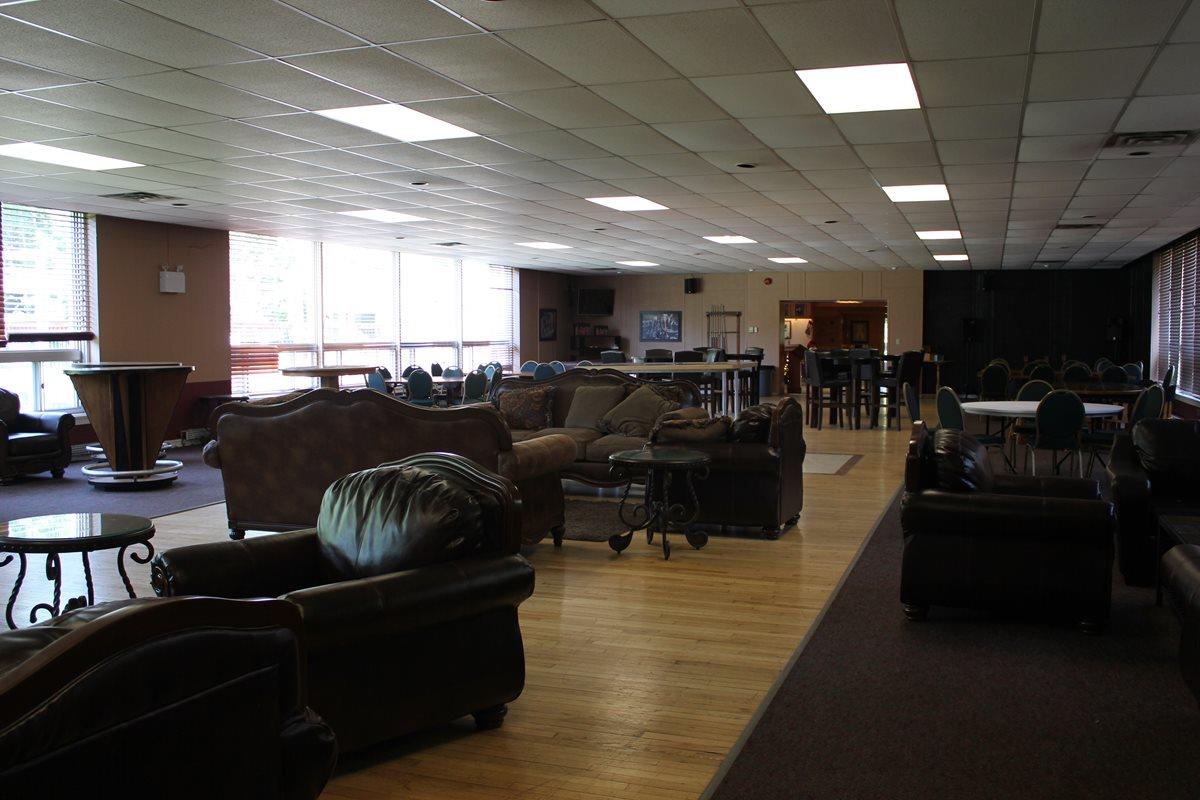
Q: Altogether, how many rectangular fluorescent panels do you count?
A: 12